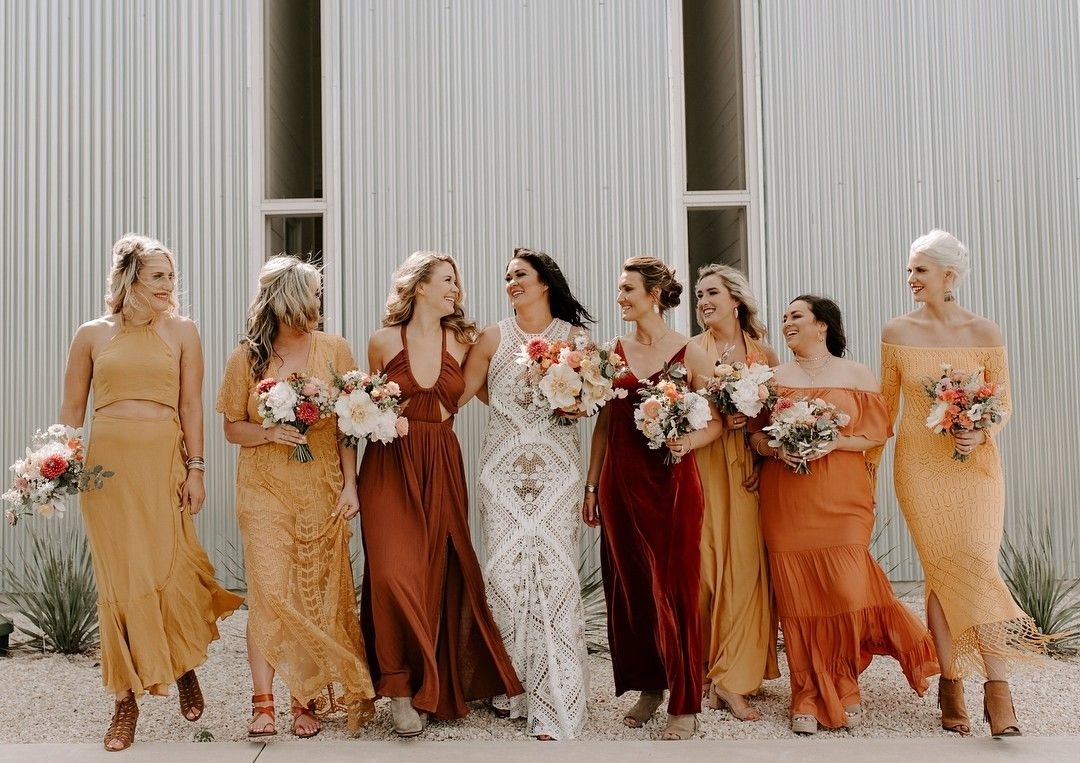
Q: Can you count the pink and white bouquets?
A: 8